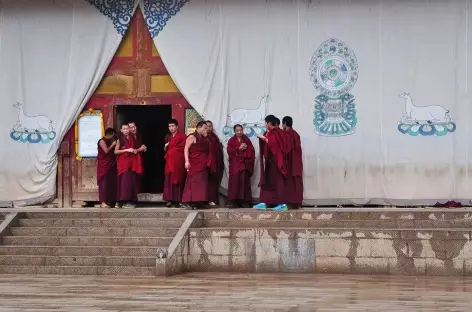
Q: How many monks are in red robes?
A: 10